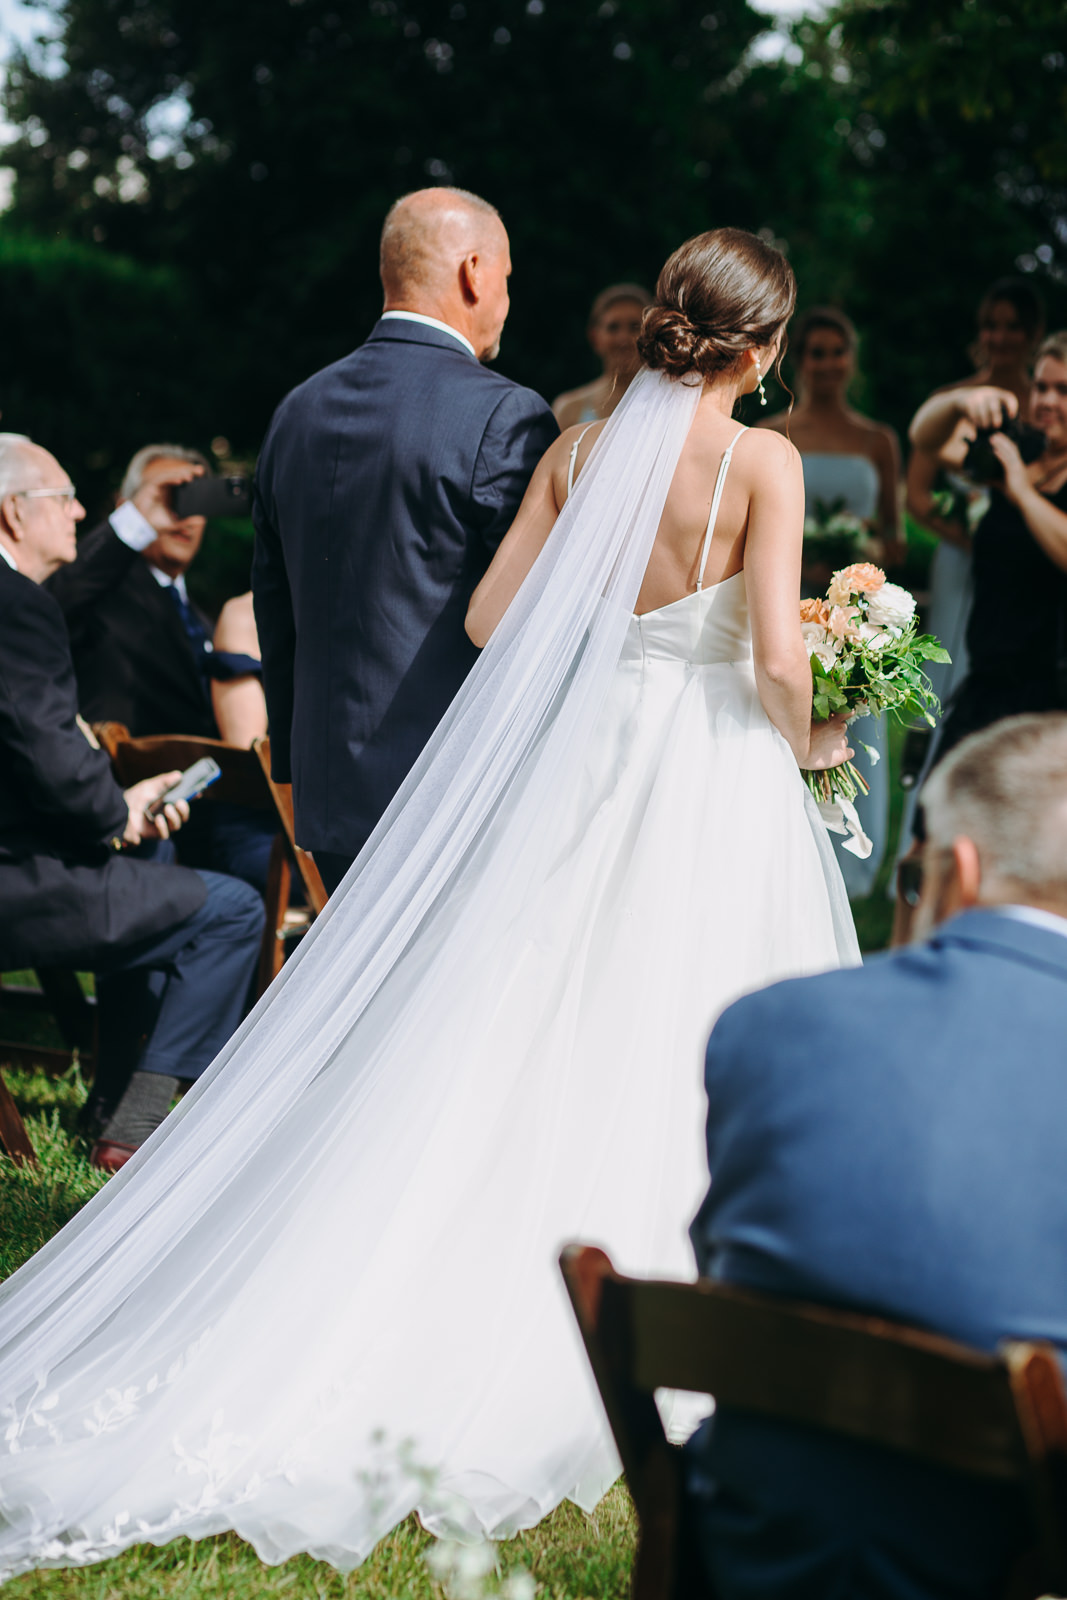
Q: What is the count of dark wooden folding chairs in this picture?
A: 3